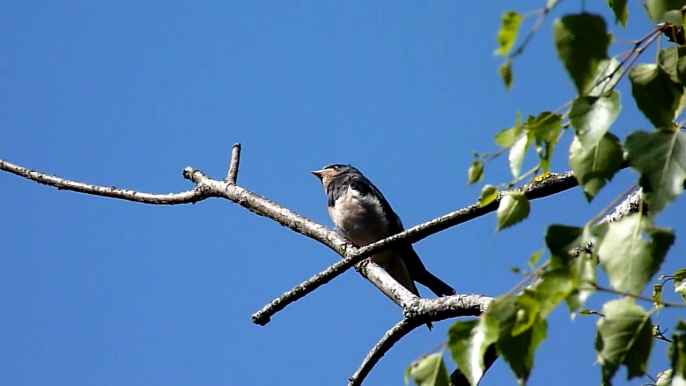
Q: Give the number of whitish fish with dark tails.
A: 0